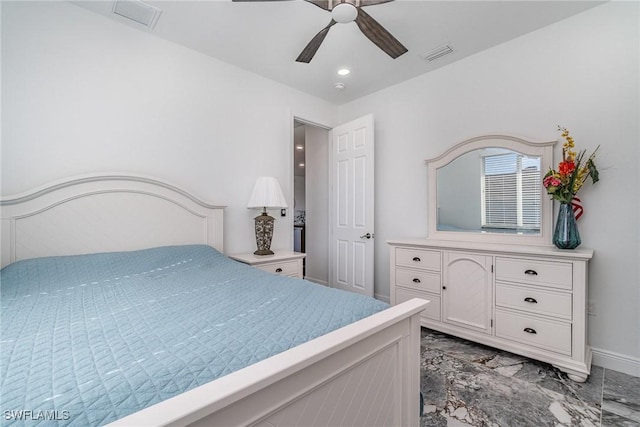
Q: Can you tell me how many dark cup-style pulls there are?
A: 6